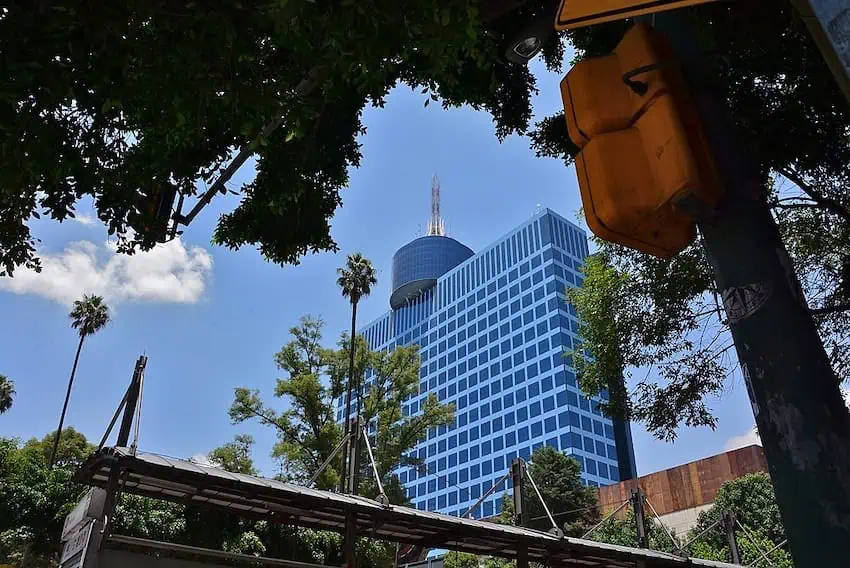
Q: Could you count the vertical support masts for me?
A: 5